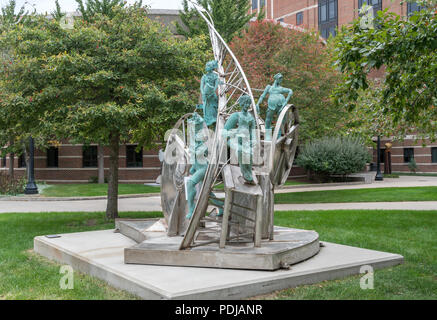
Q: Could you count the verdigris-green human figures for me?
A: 4